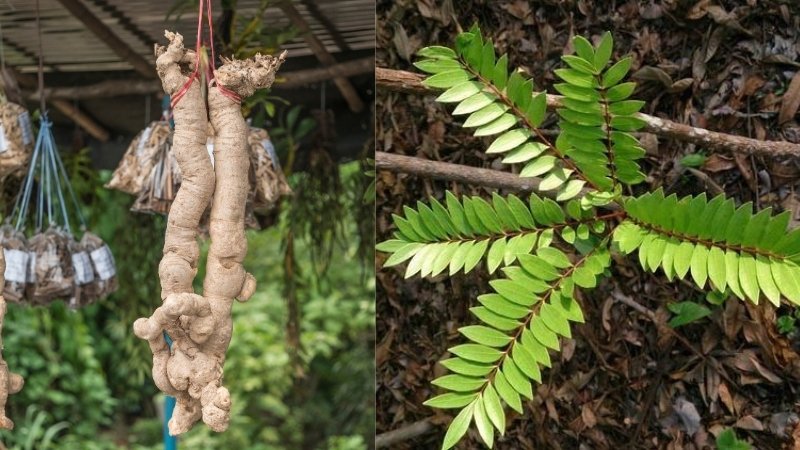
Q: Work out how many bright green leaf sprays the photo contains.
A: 5